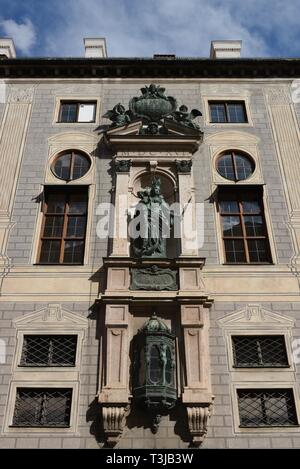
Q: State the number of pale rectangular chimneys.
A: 3